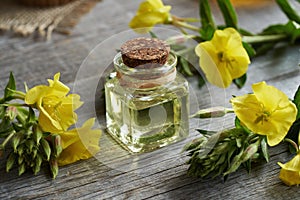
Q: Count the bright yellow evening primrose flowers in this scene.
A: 6